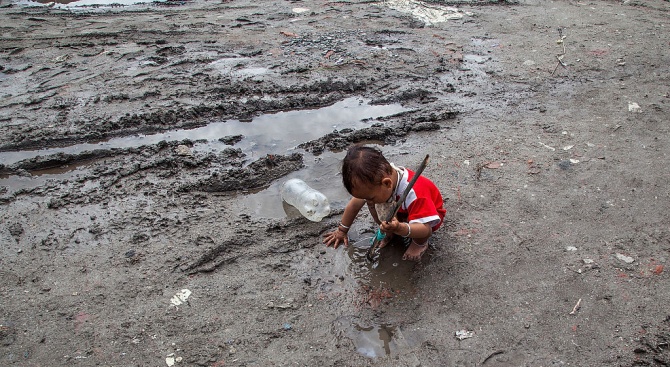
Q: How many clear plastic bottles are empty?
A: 1